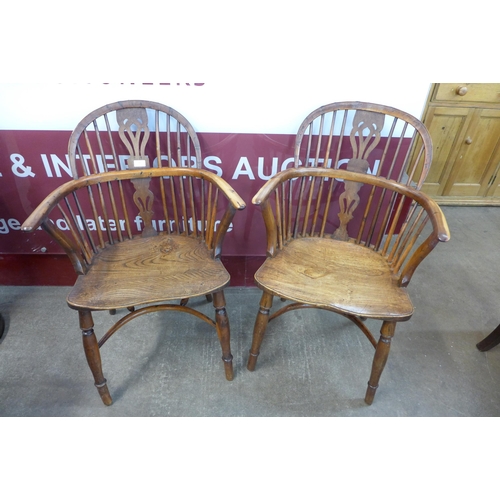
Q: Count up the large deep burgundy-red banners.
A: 1